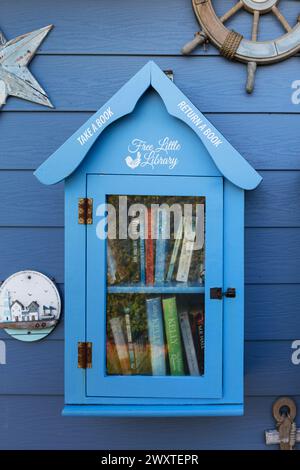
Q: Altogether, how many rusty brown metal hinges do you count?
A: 2